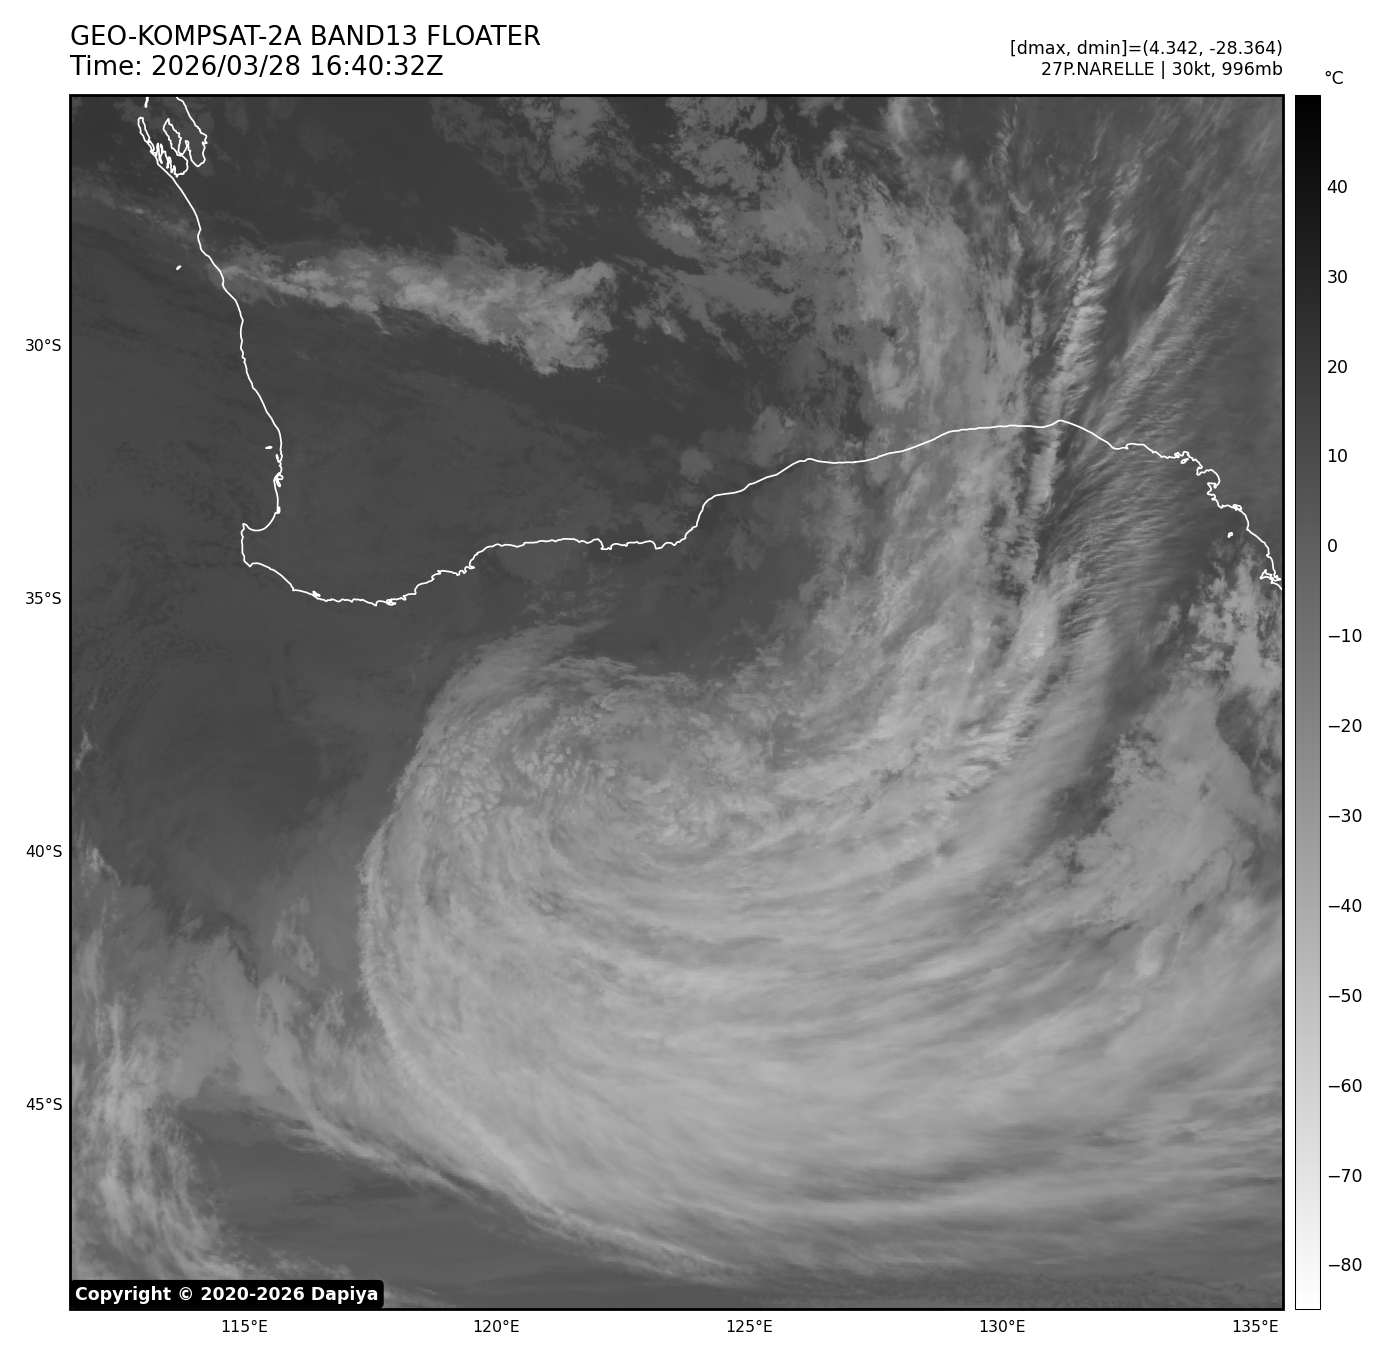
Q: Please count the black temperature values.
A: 13